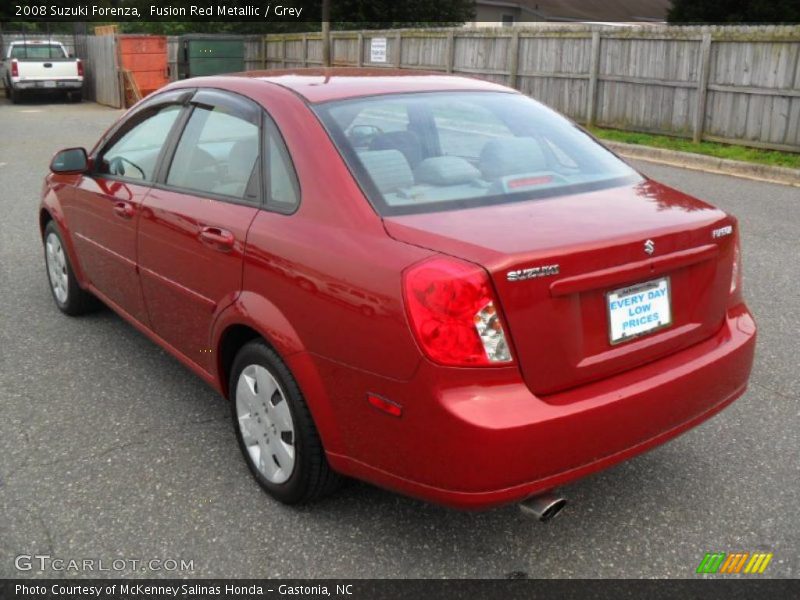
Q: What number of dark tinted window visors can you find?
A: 2